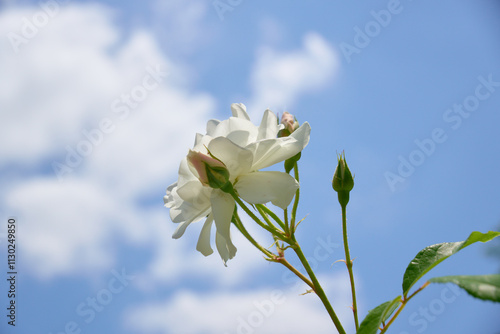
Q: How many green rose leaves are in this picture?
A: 3